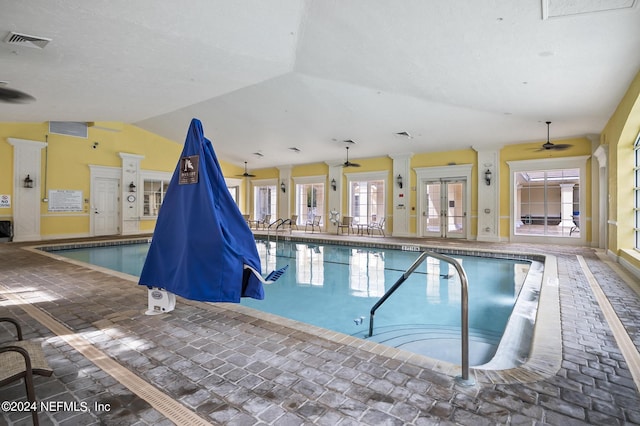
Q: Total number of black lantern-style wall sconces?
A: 6